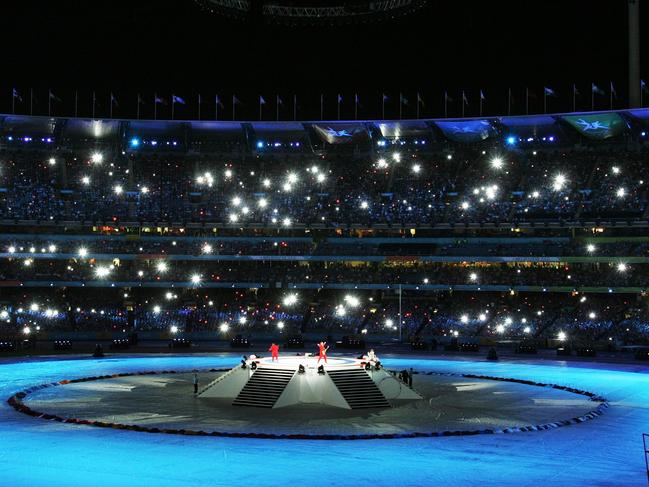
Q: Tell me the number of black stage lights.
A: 6